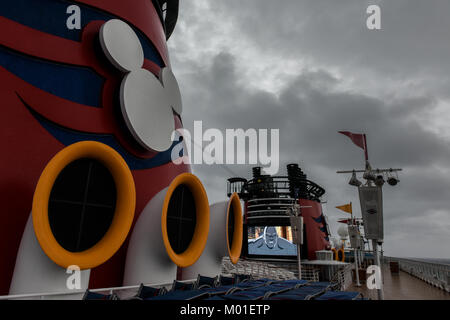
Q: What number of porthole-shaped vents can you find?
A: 3